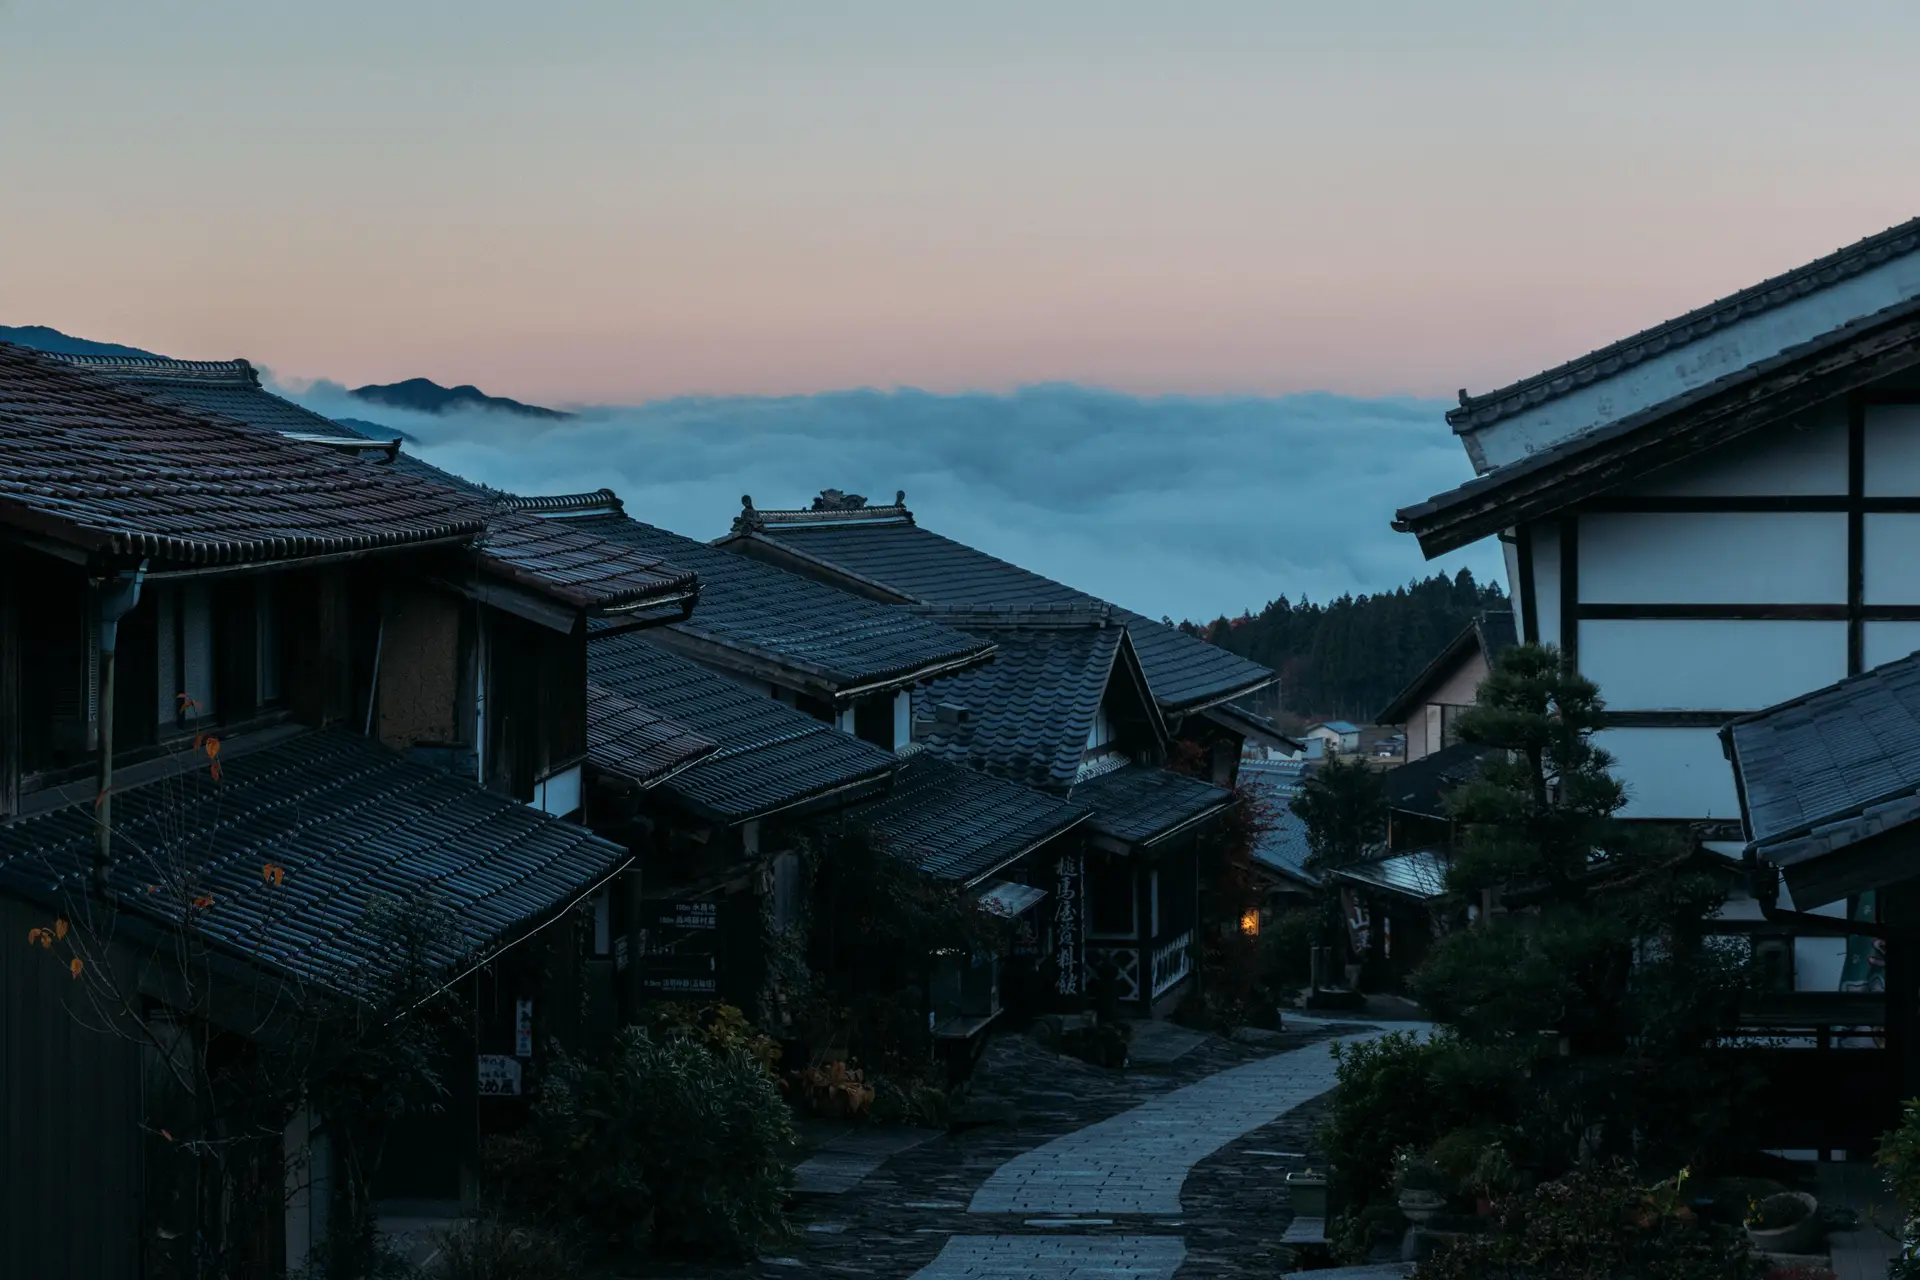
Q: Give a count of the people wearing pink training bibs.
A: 0